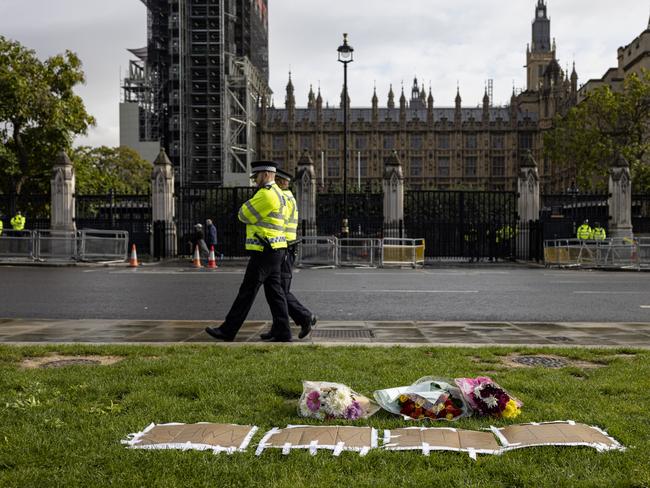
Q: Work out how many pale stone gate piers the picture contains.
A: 6